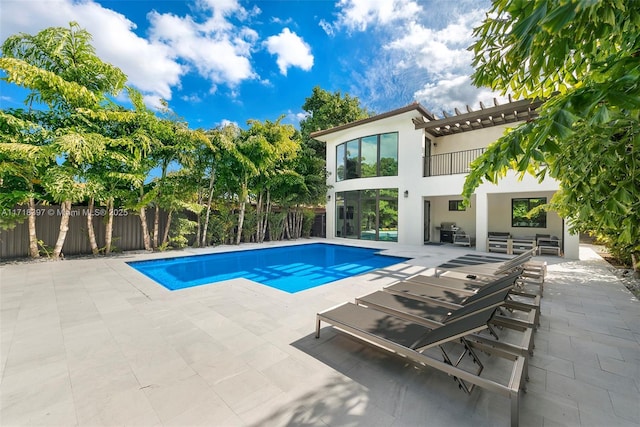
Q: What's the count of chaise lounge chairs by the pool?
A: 8